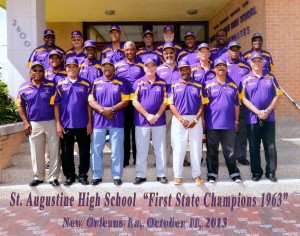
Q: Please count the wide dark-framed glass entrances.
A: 1